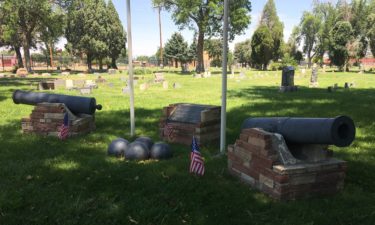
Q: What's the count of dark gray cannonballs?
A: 4